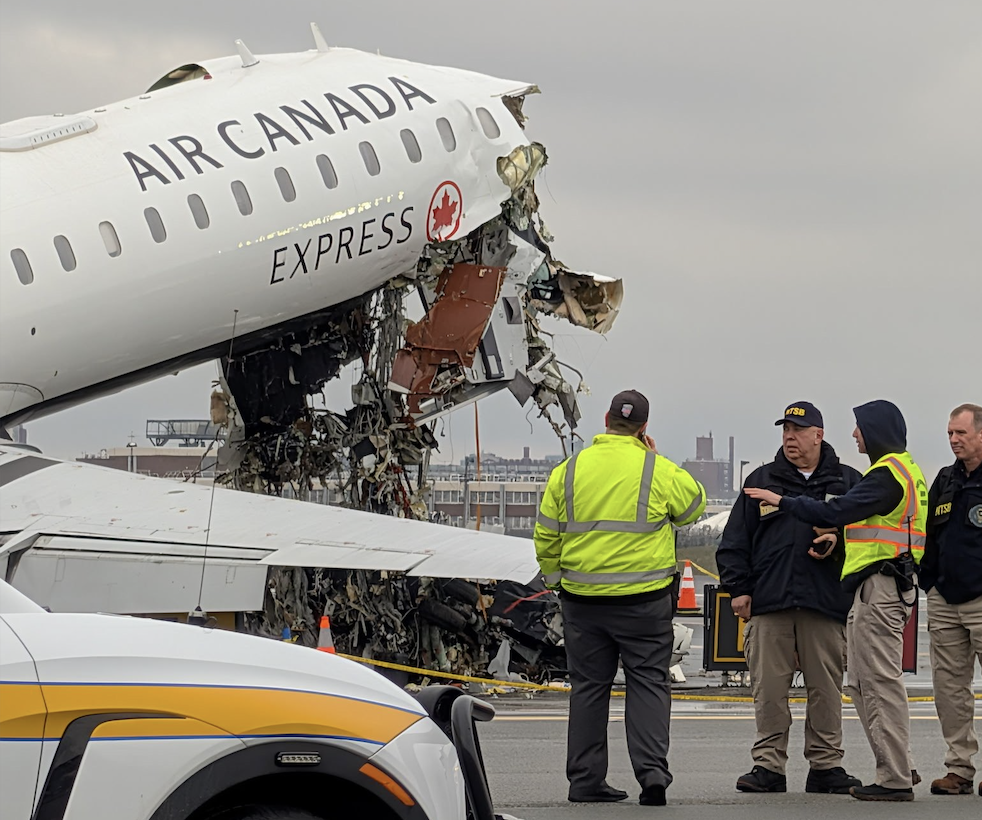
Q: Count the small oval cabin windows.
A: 12